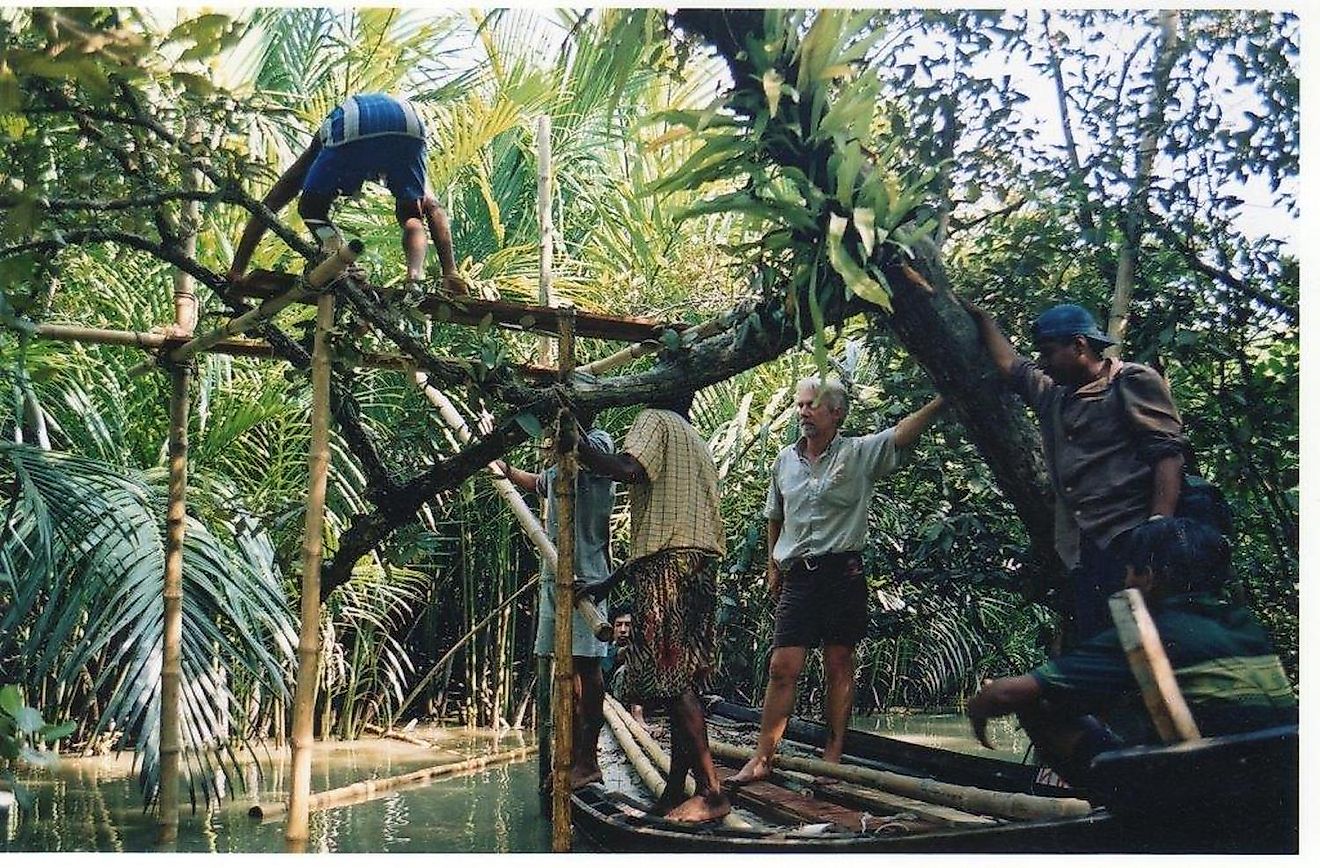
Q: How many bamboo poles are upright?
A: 4